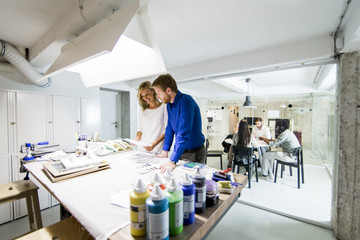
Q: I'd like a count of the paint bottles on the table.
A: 7